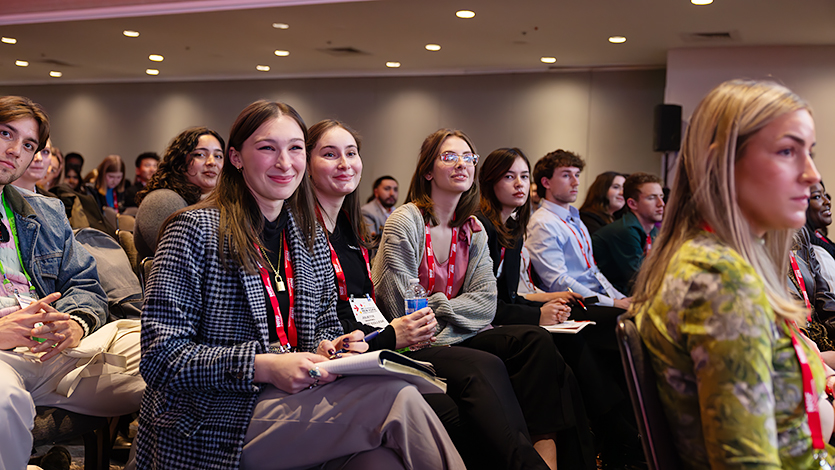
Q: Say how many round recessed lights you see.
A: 15